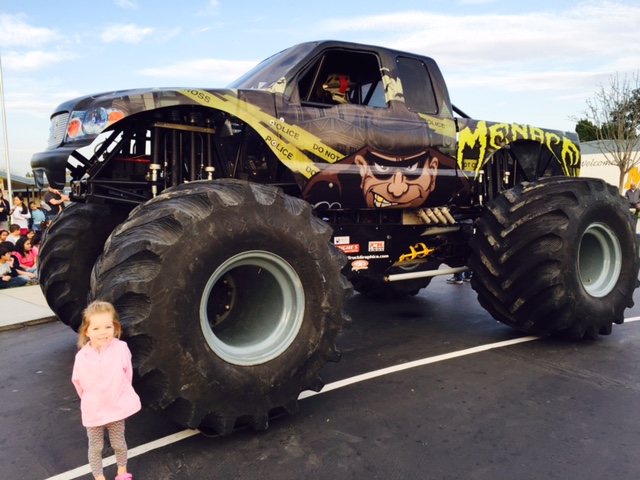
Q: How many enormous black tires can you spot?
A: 4